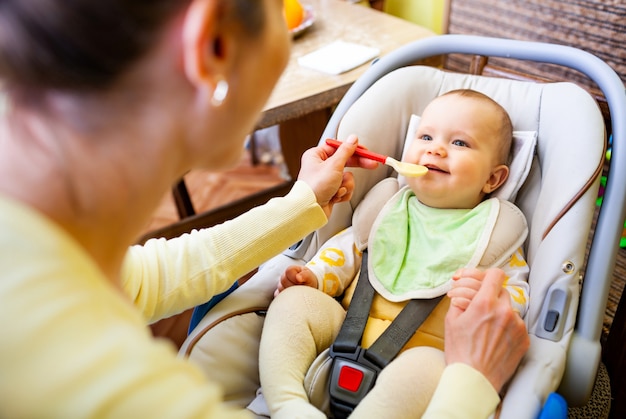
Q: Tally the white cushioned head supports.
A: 1